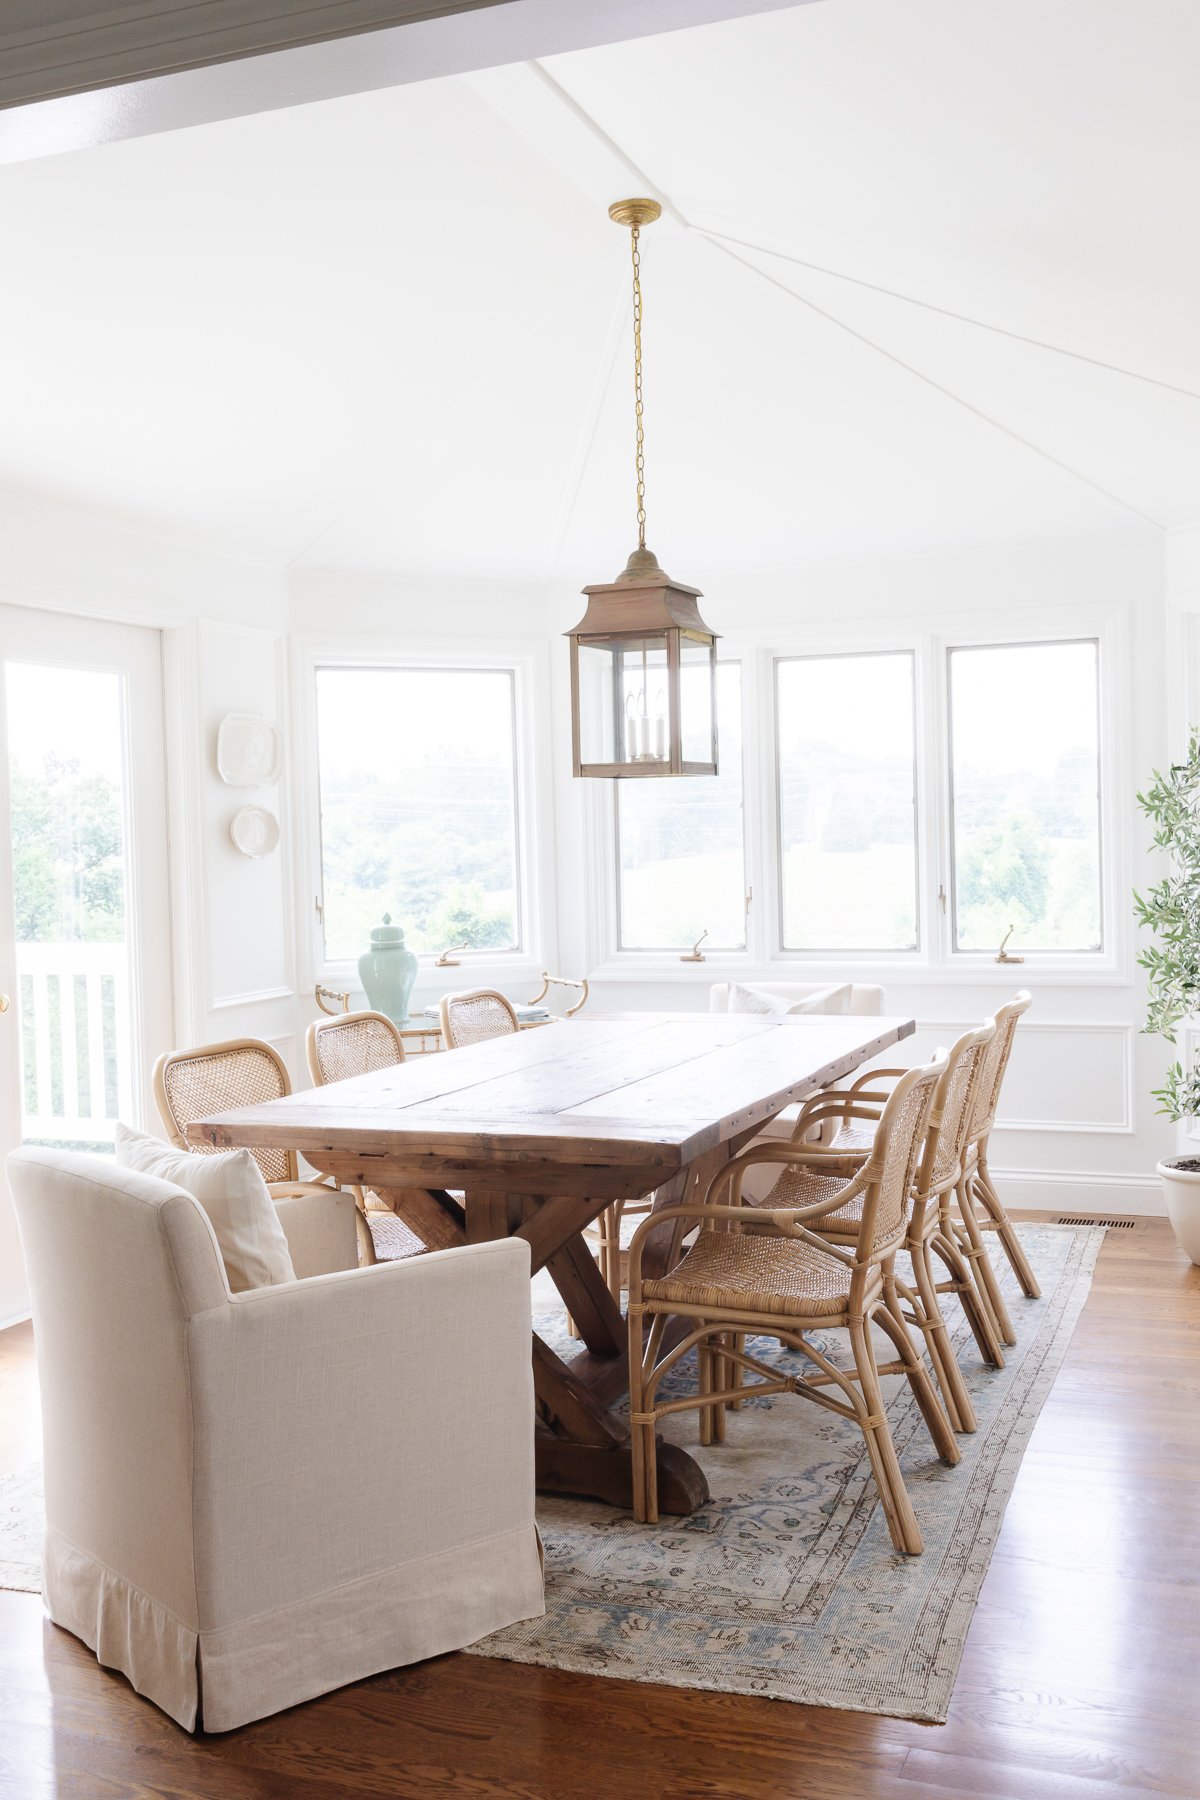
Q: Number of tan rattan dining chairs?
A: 6